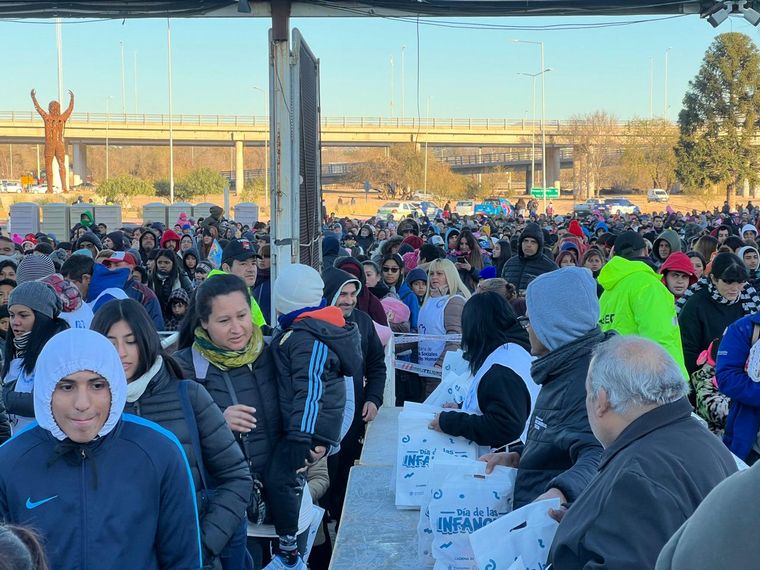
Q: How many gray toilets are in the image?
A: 8